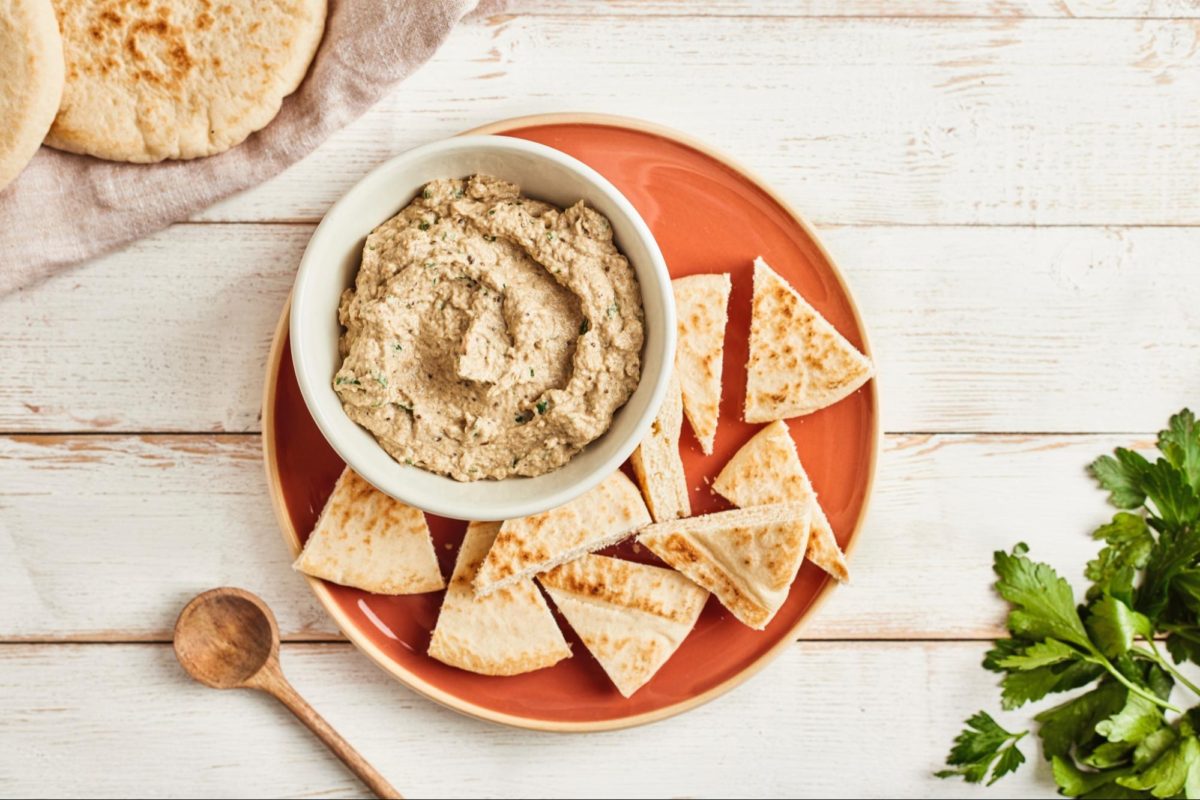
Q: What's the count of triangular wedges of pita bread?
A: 9